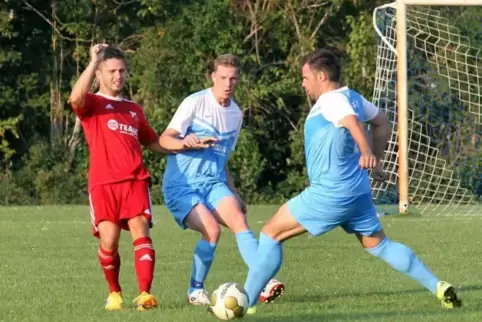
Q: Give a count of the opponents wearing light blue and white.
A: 2